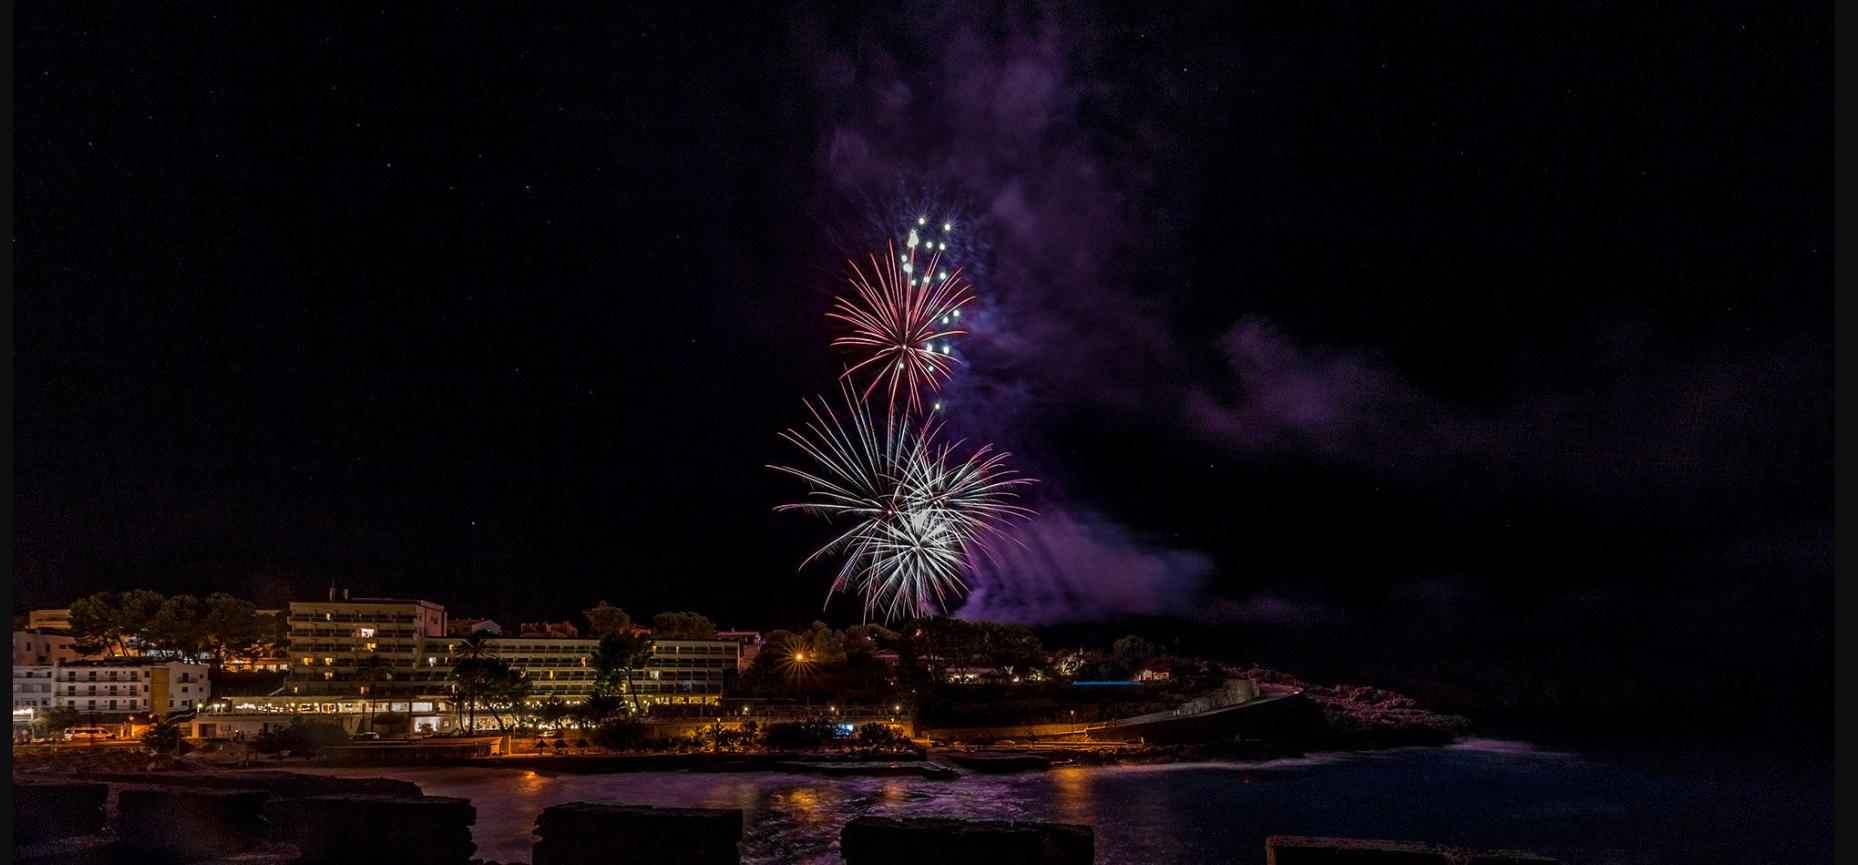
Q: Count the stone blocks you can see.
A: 6